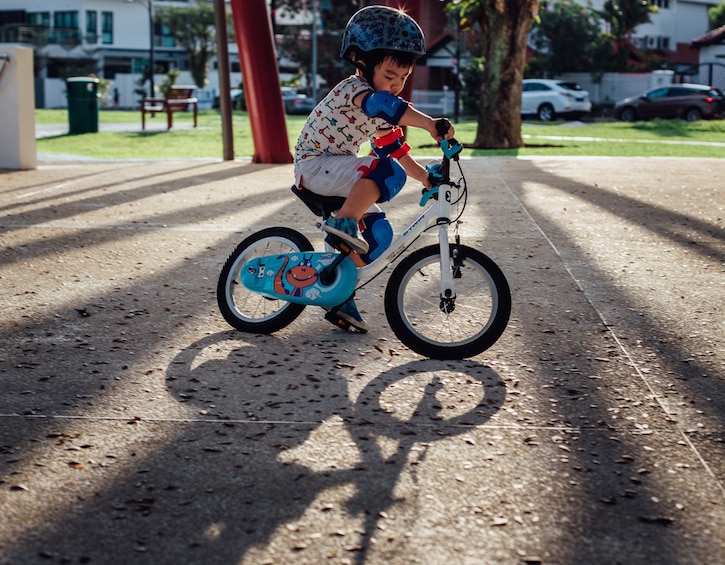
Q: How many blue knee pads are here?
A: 2